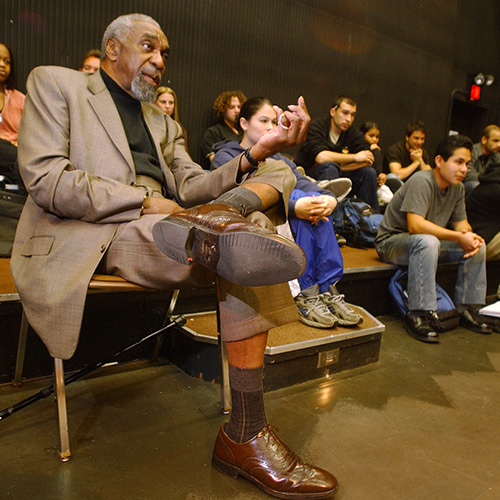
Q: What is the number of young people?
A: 10